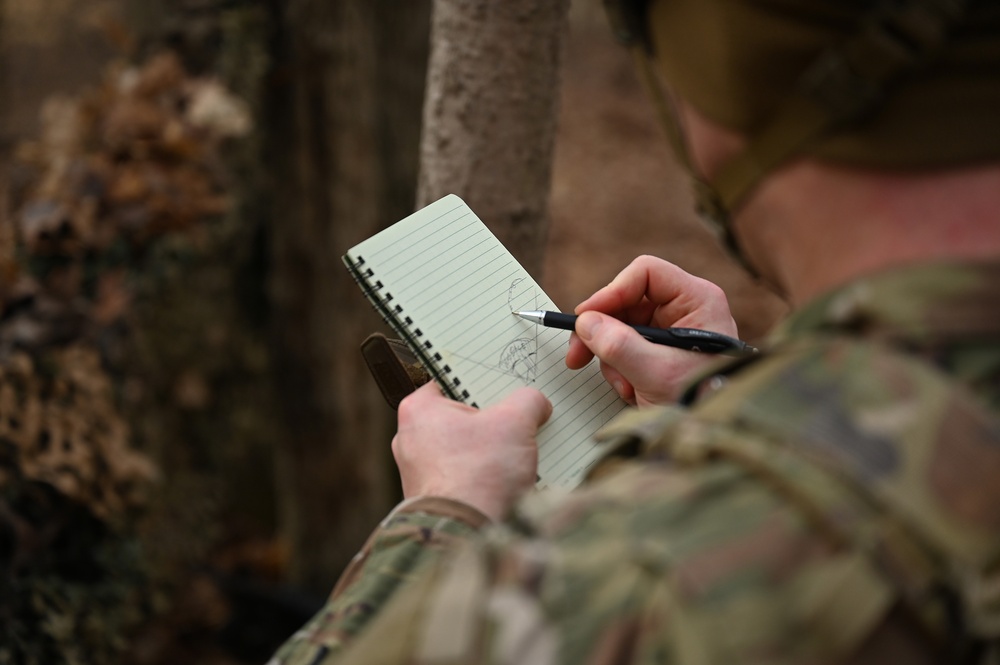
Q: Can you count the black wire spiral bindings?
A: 13